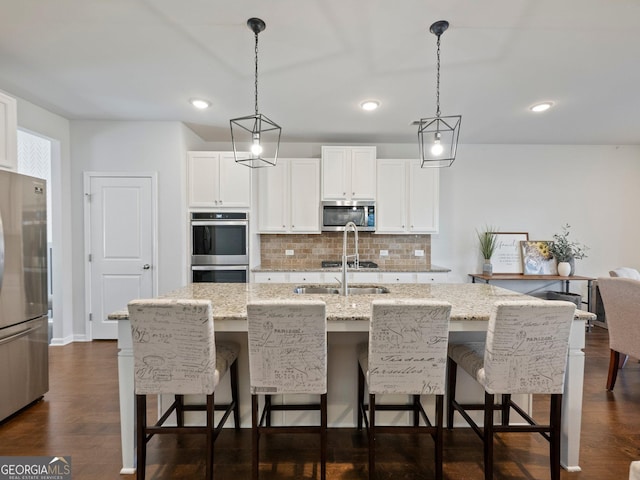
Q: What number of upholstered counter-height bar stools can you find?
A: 4